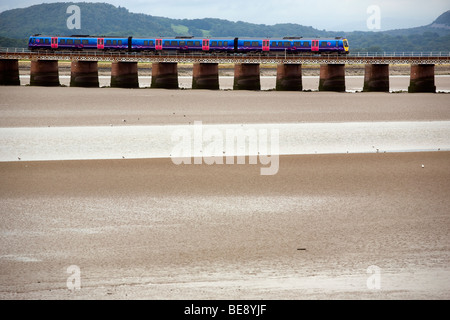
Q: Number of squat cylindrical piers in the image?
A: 11